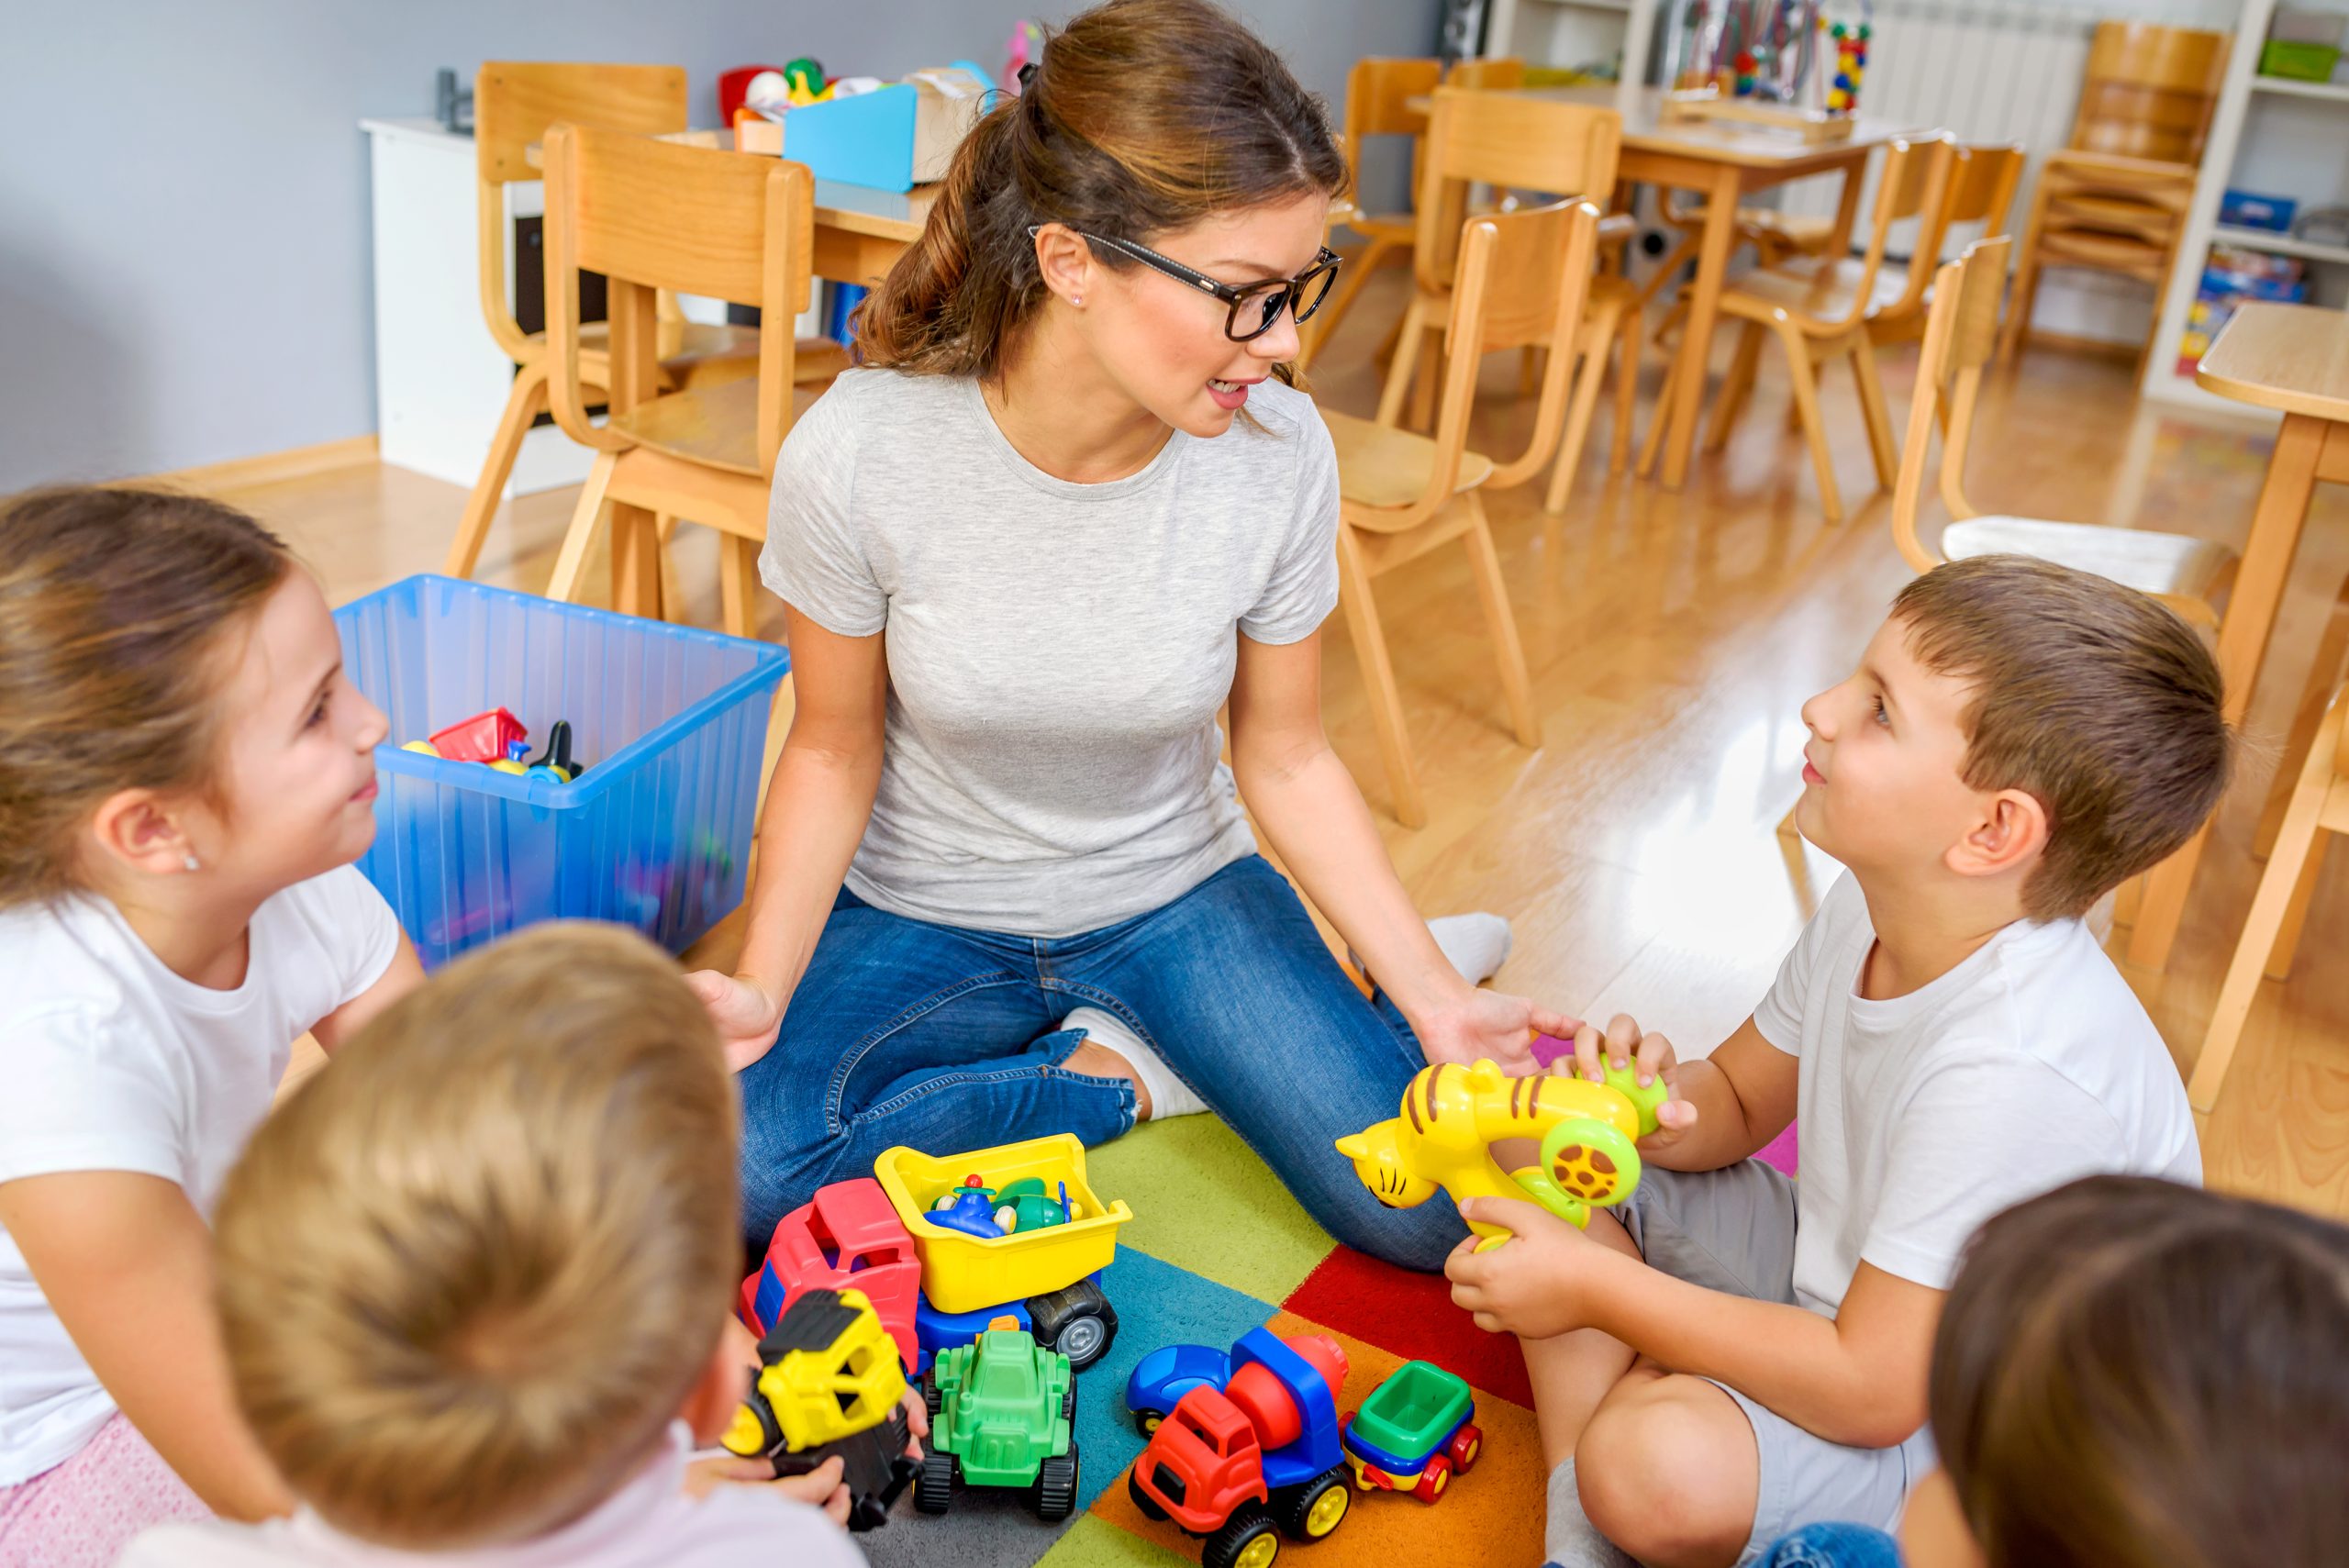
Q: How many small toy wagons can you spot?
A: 1